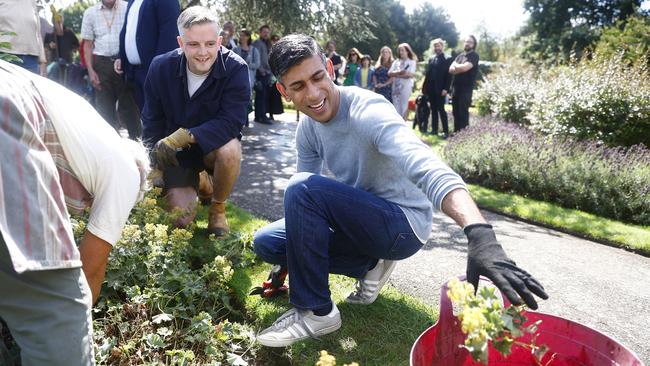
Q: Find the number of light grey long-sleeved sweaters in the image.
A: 1